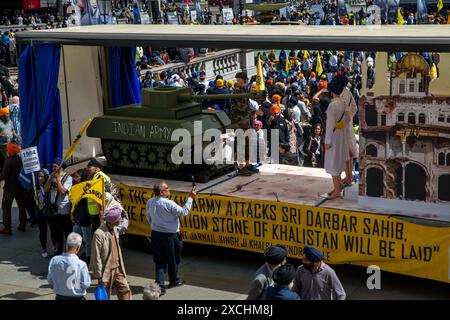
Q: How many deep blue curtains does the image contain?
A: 2